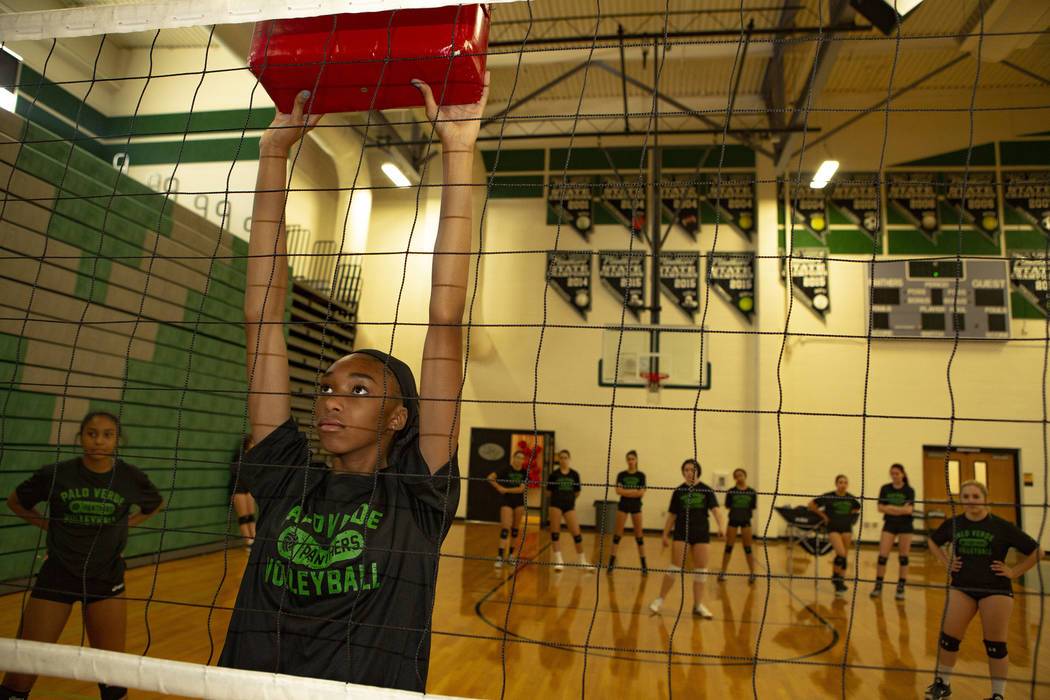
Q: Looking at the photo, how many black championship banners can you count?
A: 15